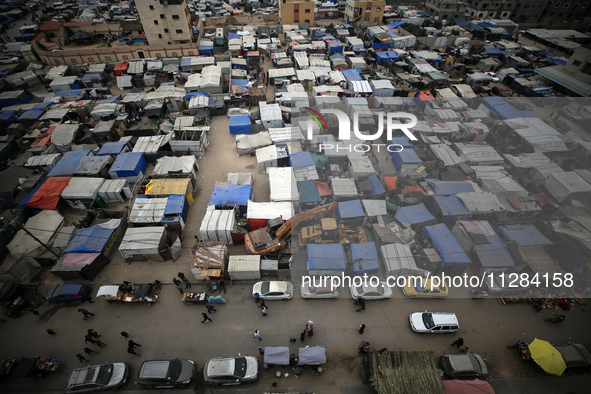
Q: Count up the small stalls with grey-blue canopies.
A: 2